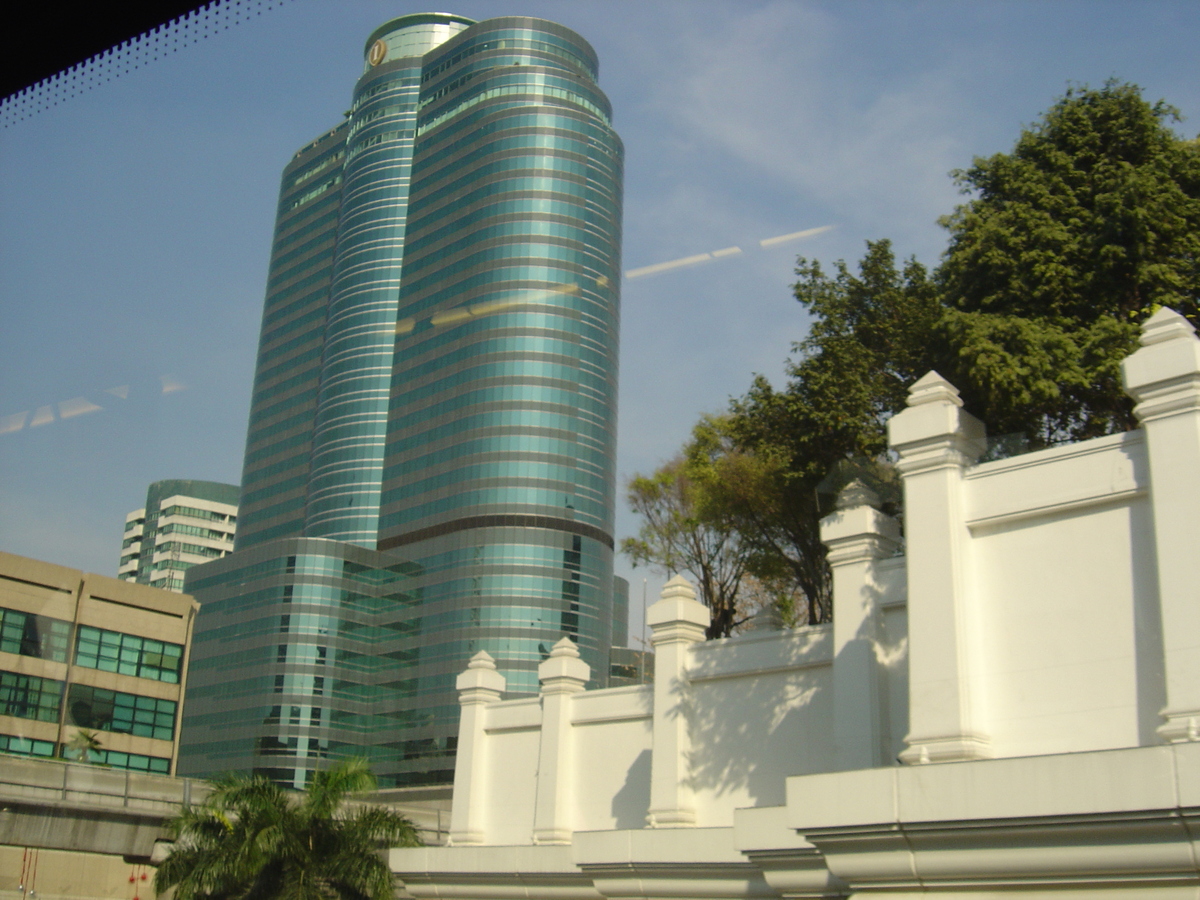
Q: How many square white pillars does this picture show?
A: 6